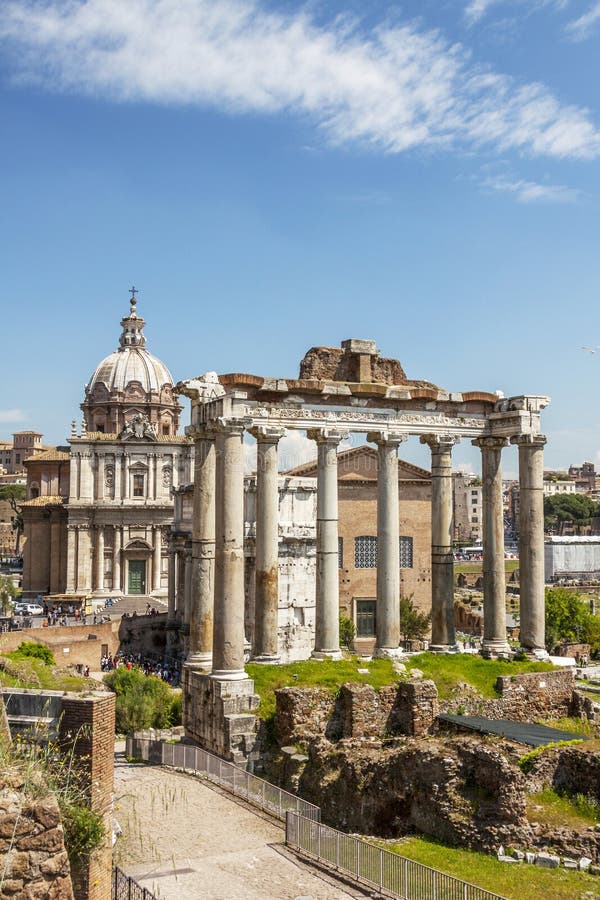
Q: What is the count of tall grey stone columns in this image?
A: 8